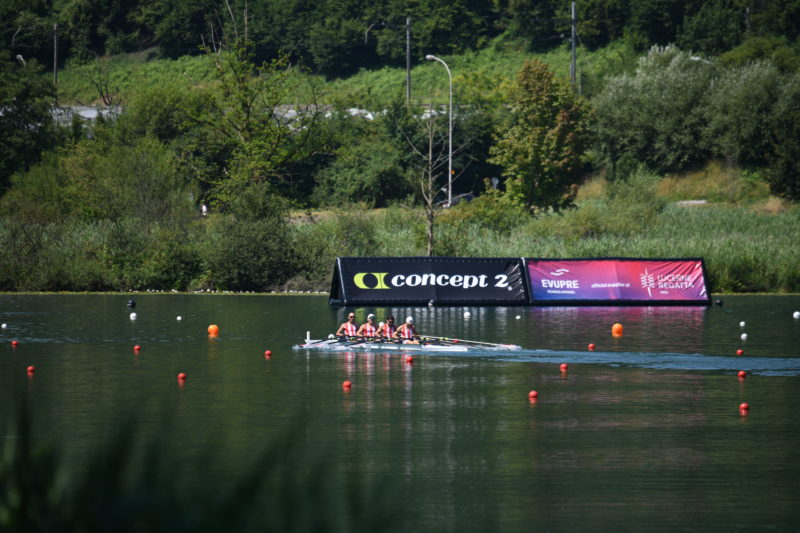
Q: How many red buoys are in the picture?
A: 13